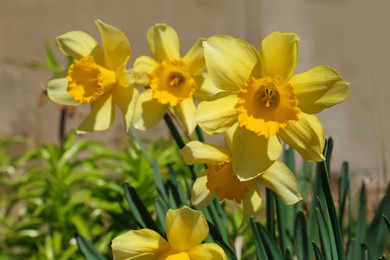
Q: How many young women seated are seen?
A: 0